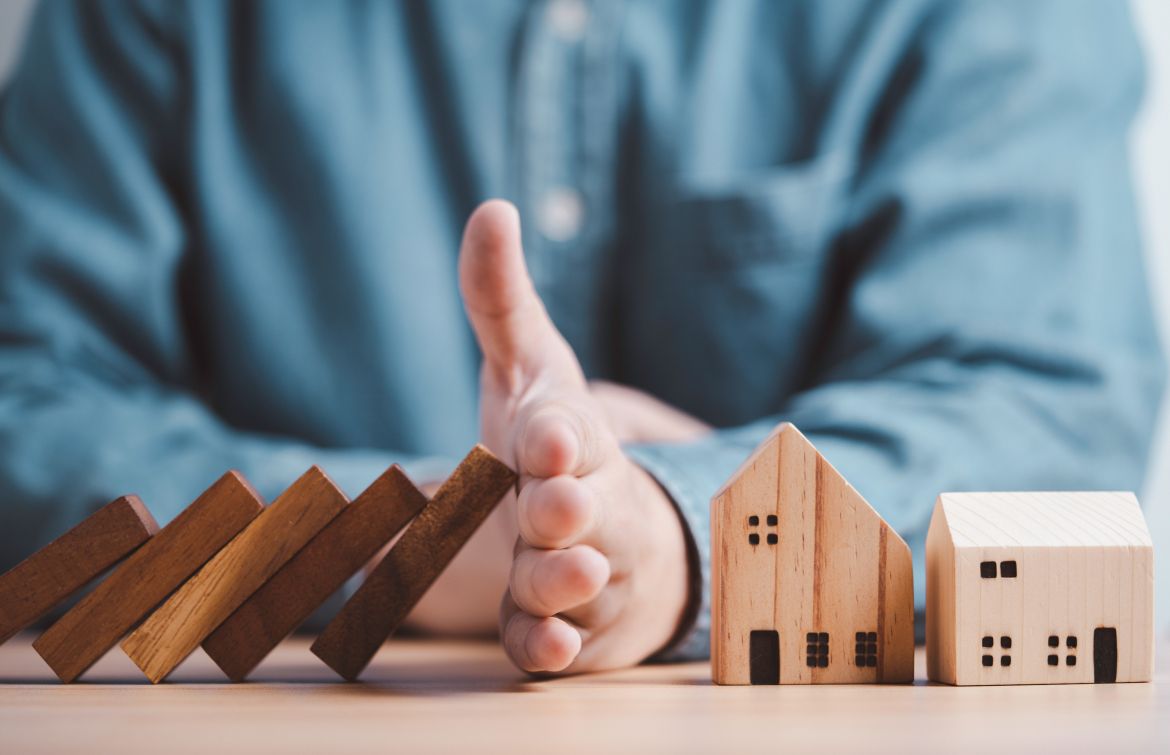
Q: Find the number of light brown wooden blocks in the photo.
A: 1